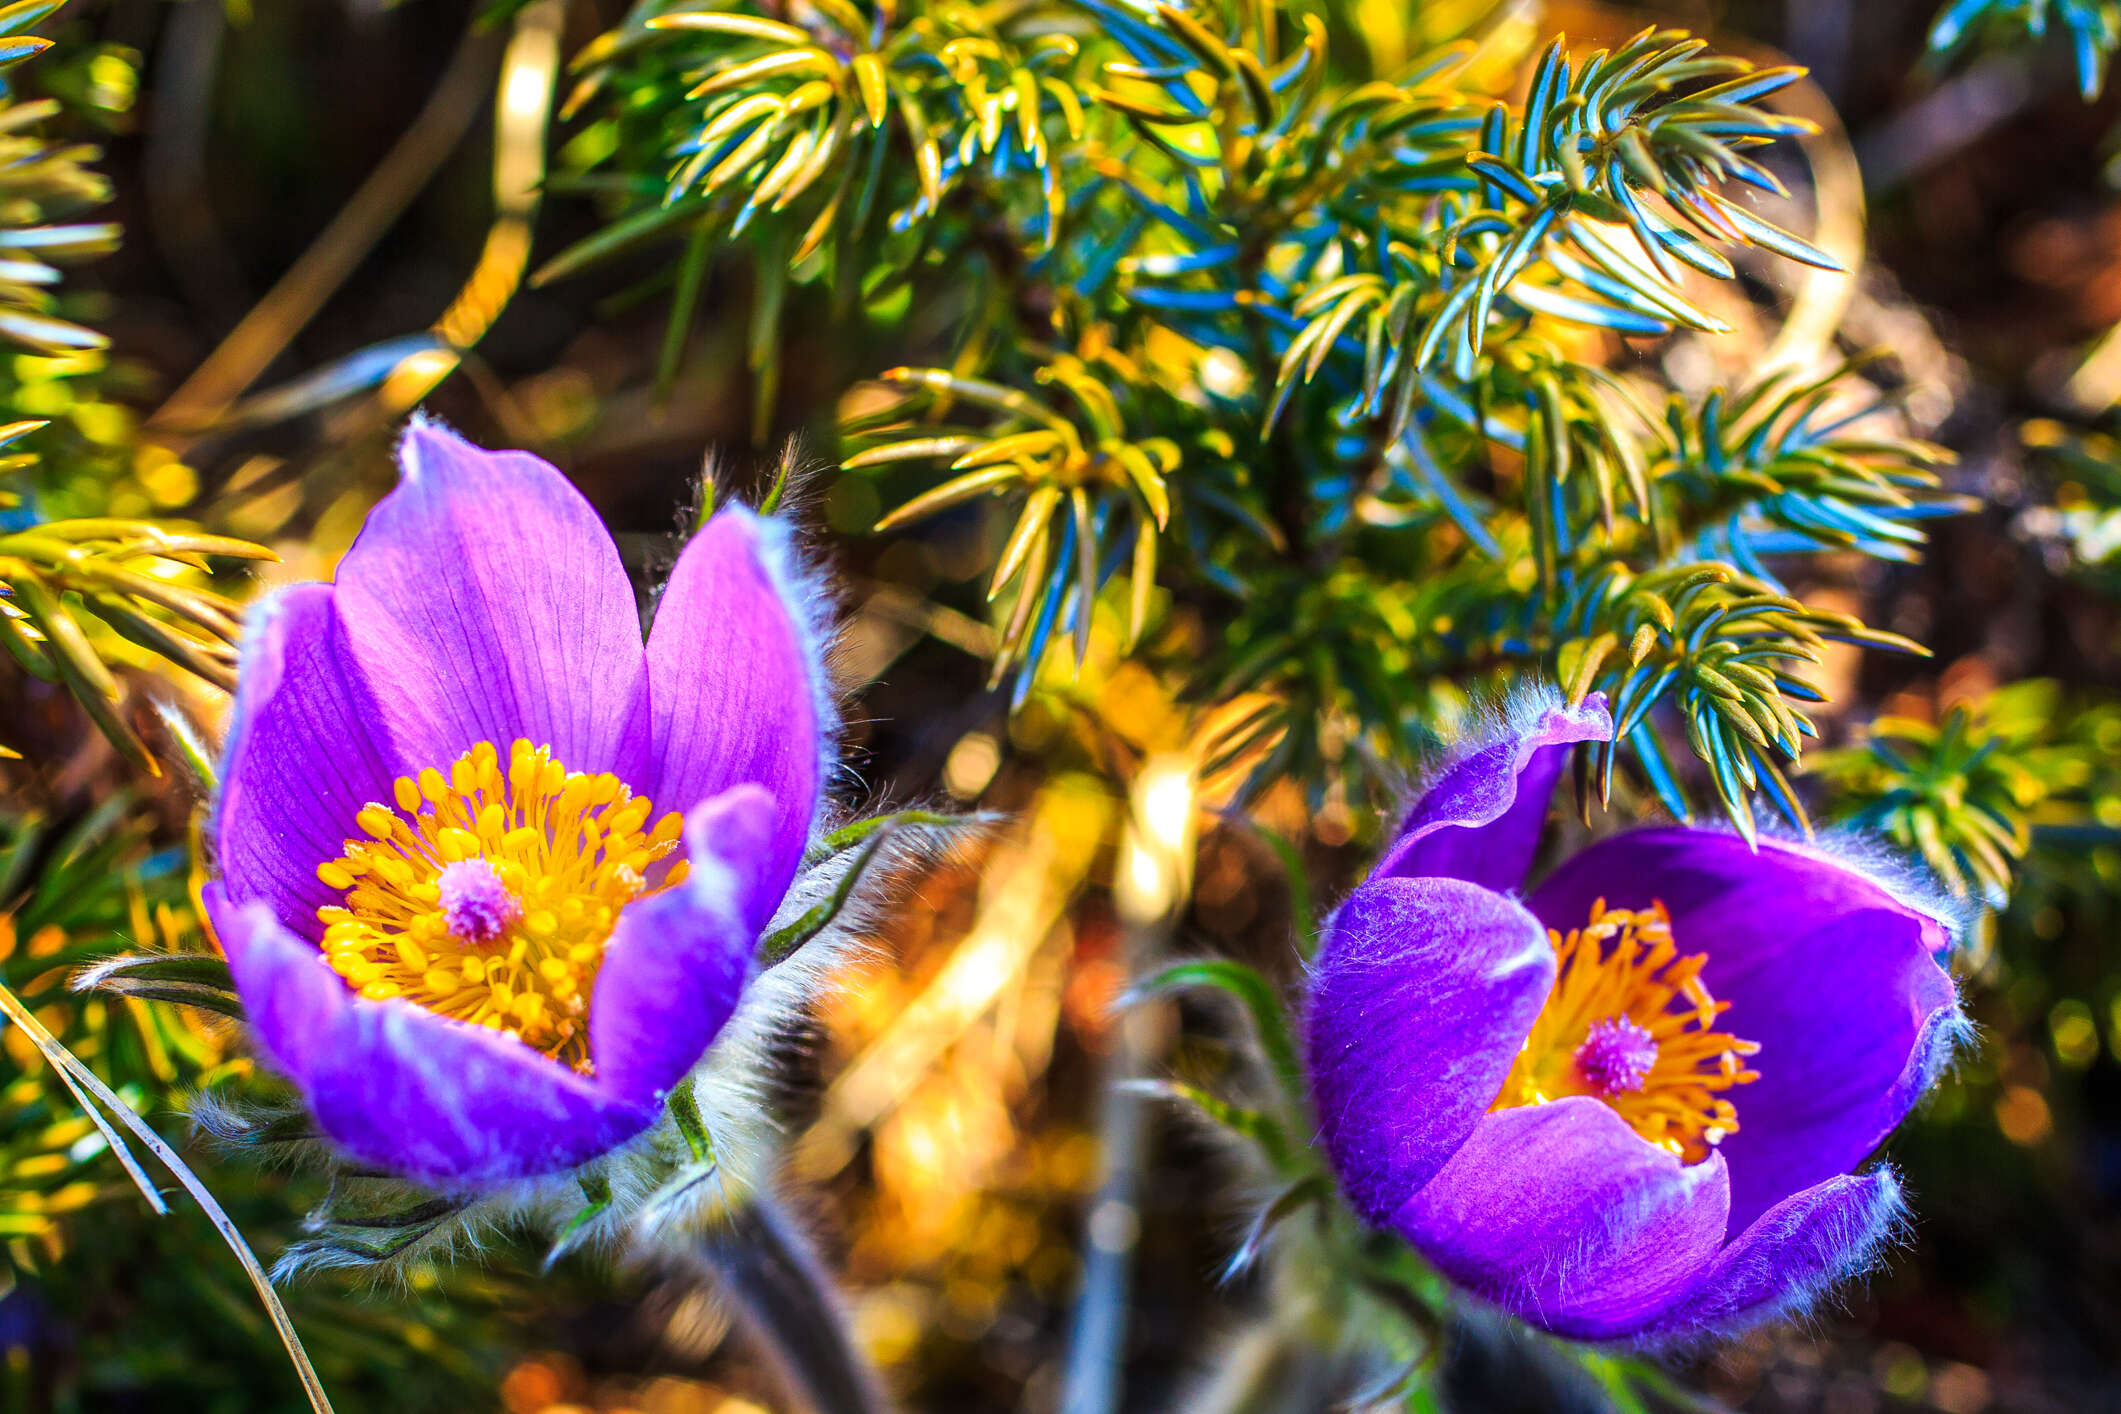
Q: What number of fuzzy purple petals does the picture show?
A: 12